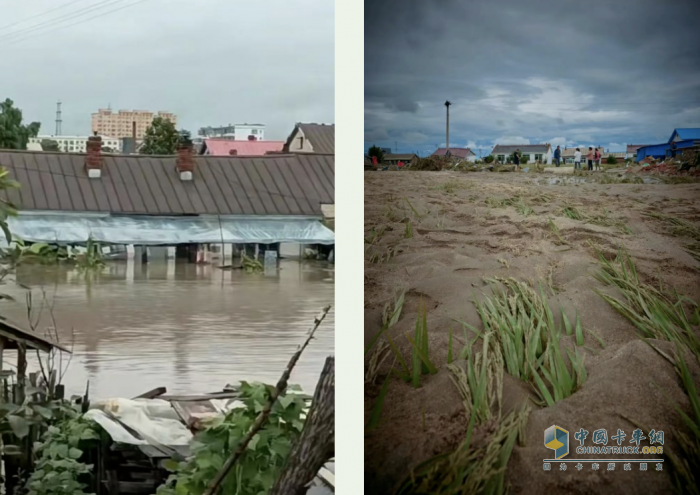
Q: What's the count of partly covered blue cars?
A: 0